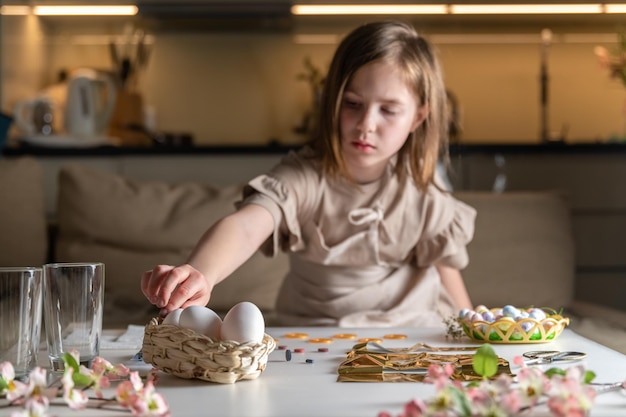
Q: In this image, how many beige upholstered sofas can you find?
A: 1